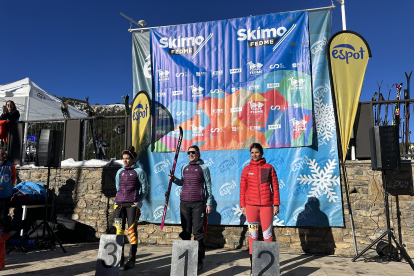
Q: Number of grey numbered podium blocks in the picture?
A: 3